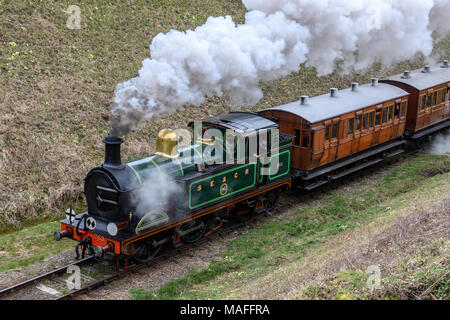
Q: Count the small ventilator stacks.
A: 7